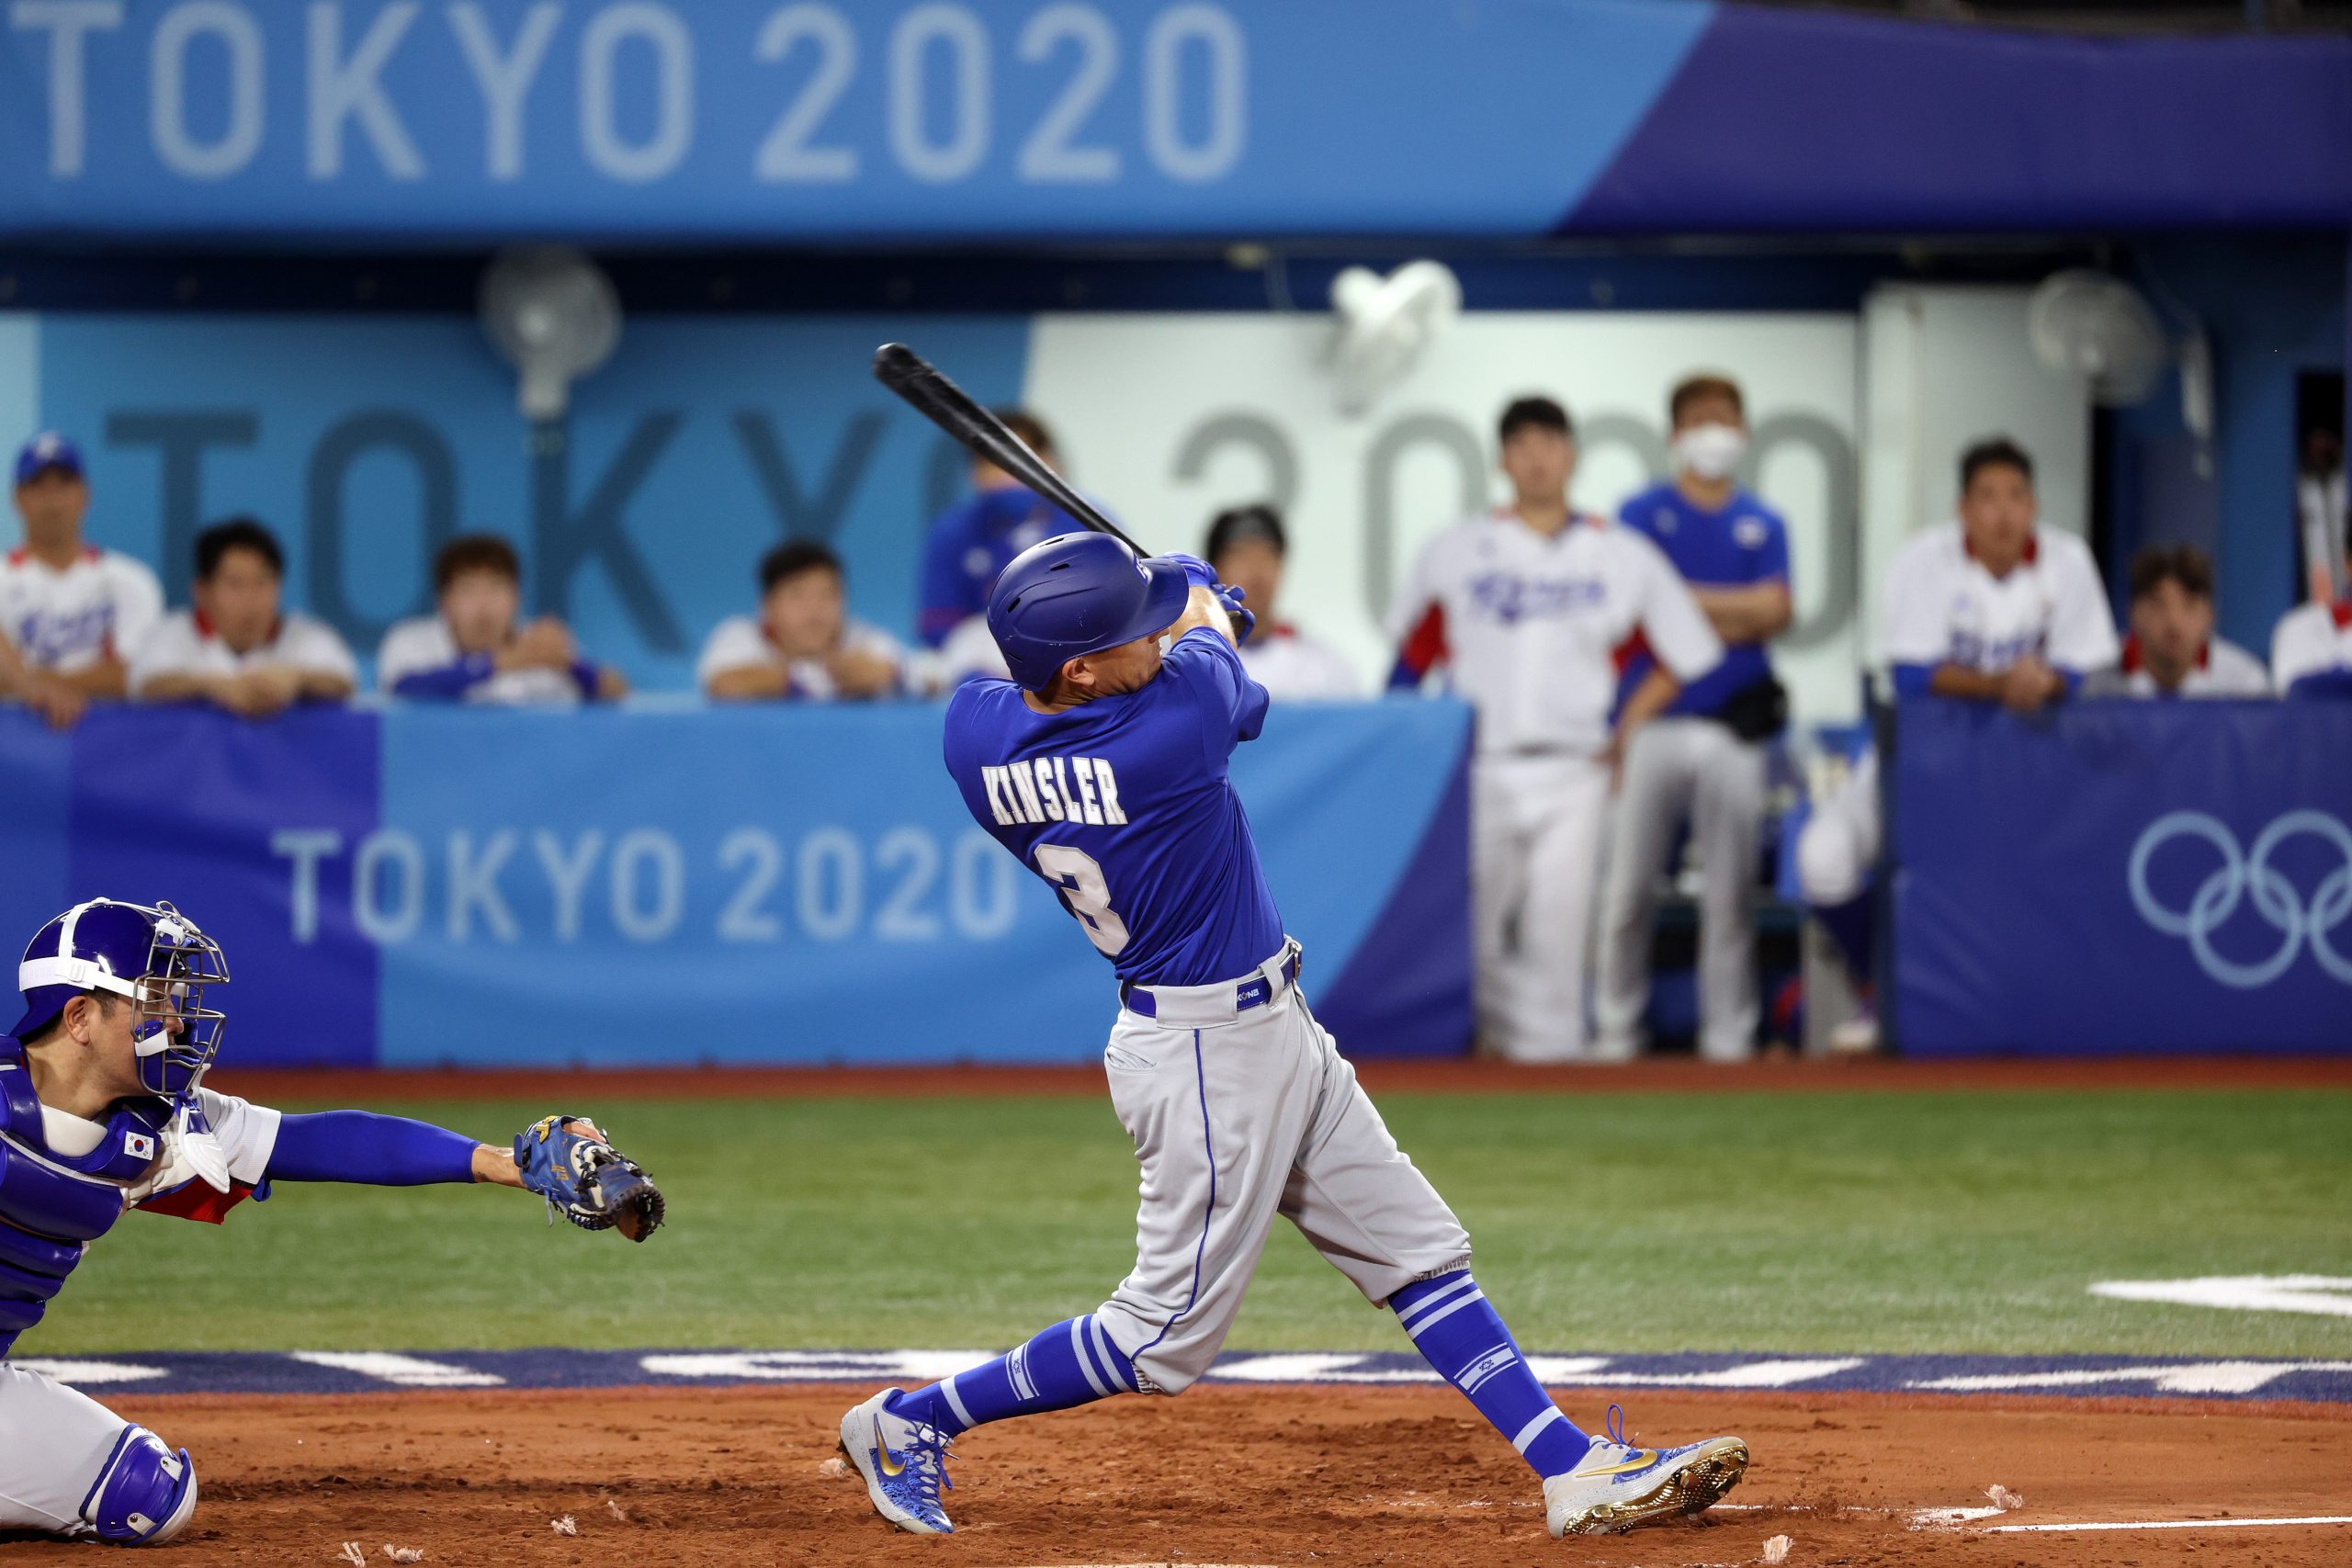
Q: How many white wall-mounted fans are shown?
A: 3